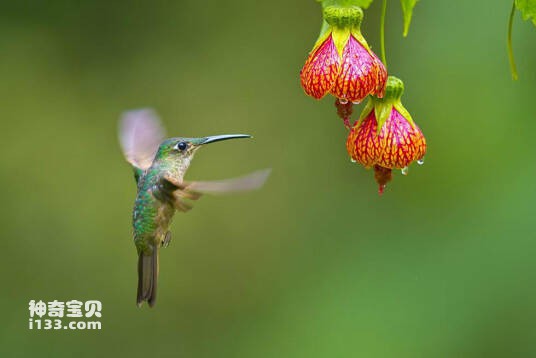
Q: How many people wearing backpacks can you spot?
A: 0